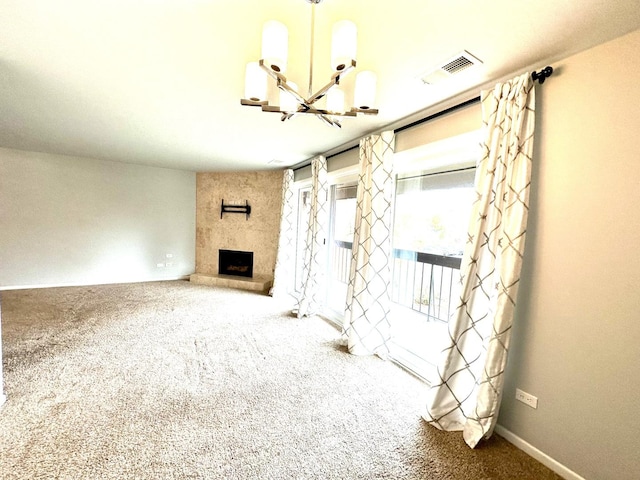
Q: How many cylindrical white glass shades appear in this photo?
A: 6